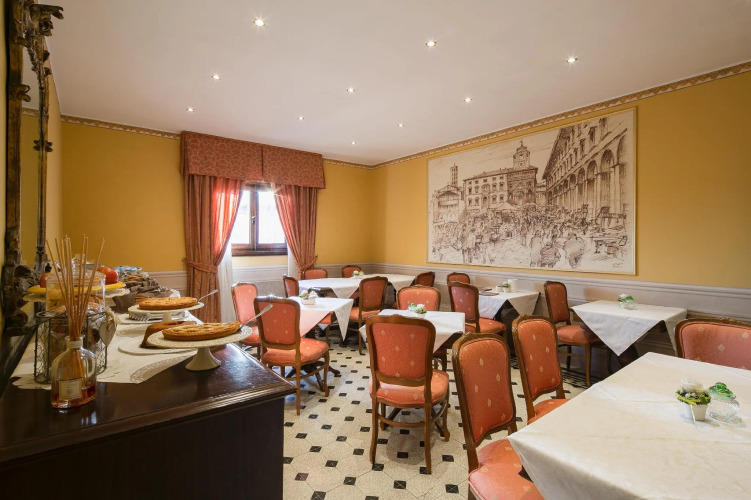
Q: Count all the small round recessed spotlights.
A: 10